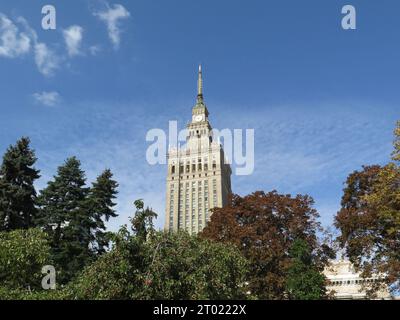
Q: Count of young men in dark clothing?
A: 0